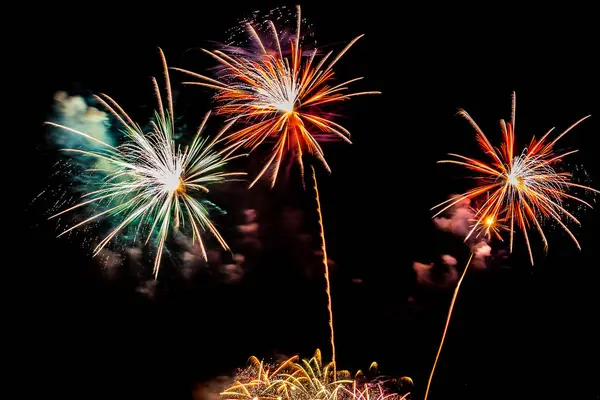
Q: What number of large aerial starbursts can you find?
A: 3